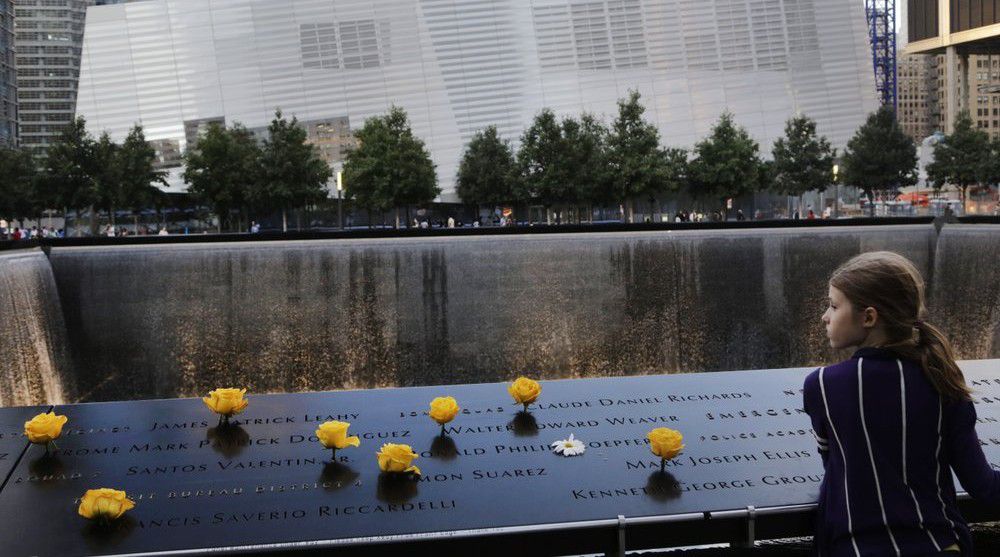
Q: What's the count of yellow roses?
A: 8